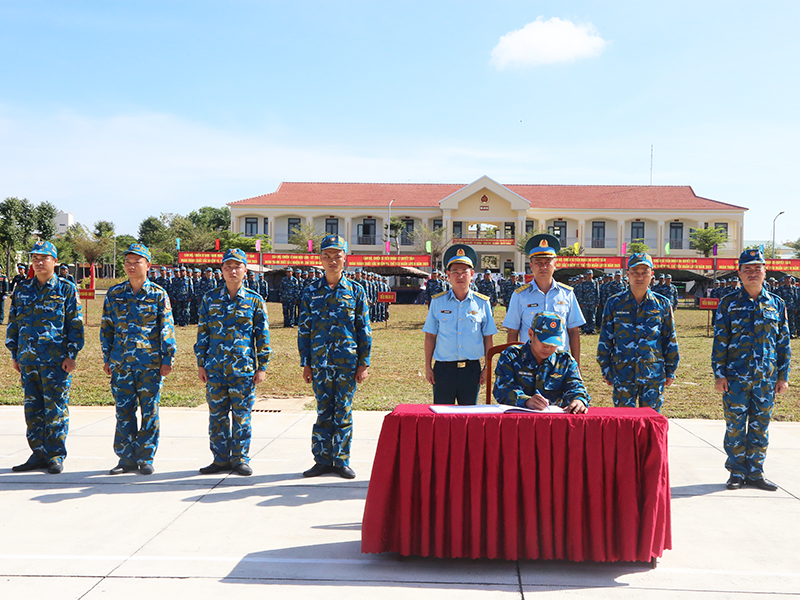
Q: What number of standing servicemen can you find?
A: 8